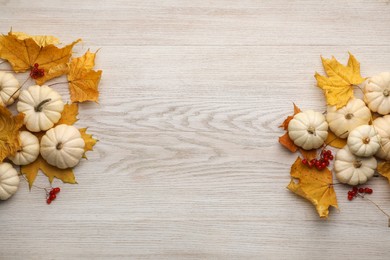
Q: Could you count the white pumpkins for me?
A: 11